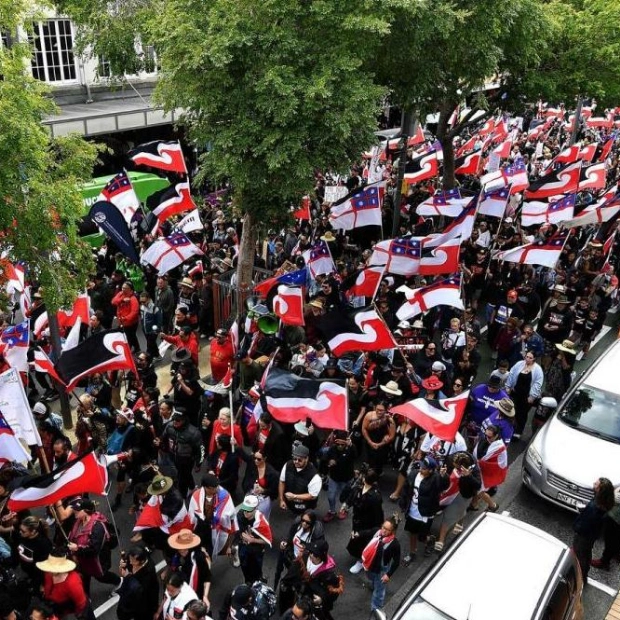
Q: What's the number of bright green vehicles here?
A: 1